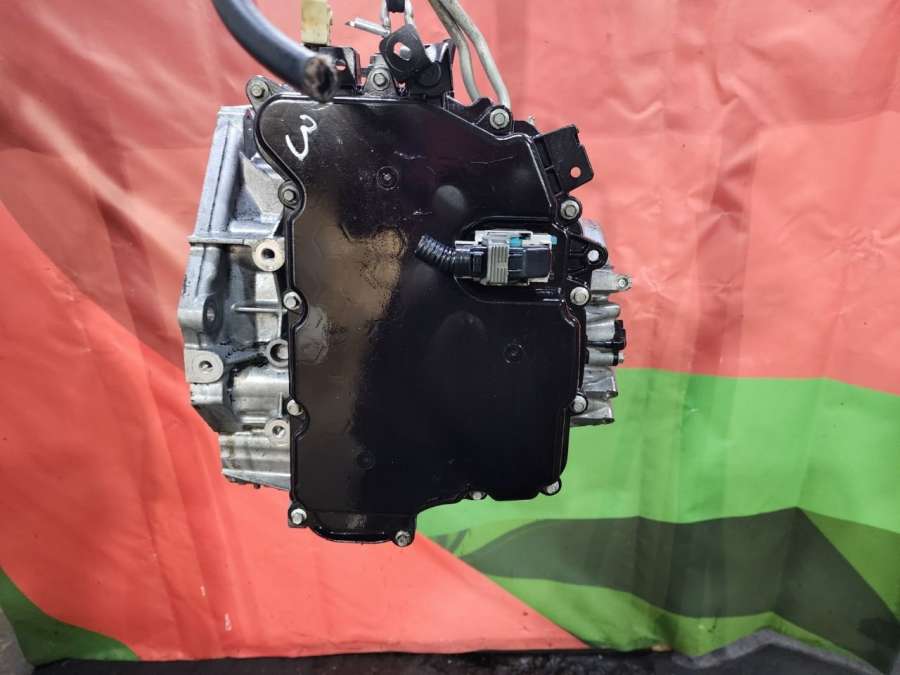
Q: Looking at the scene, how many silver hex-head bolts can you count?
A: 13